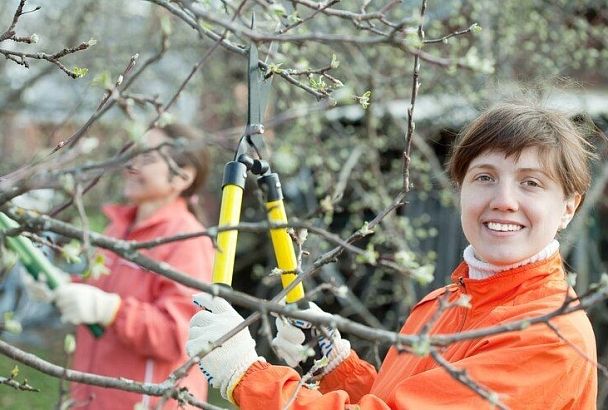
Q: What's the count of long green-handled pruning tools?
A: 1